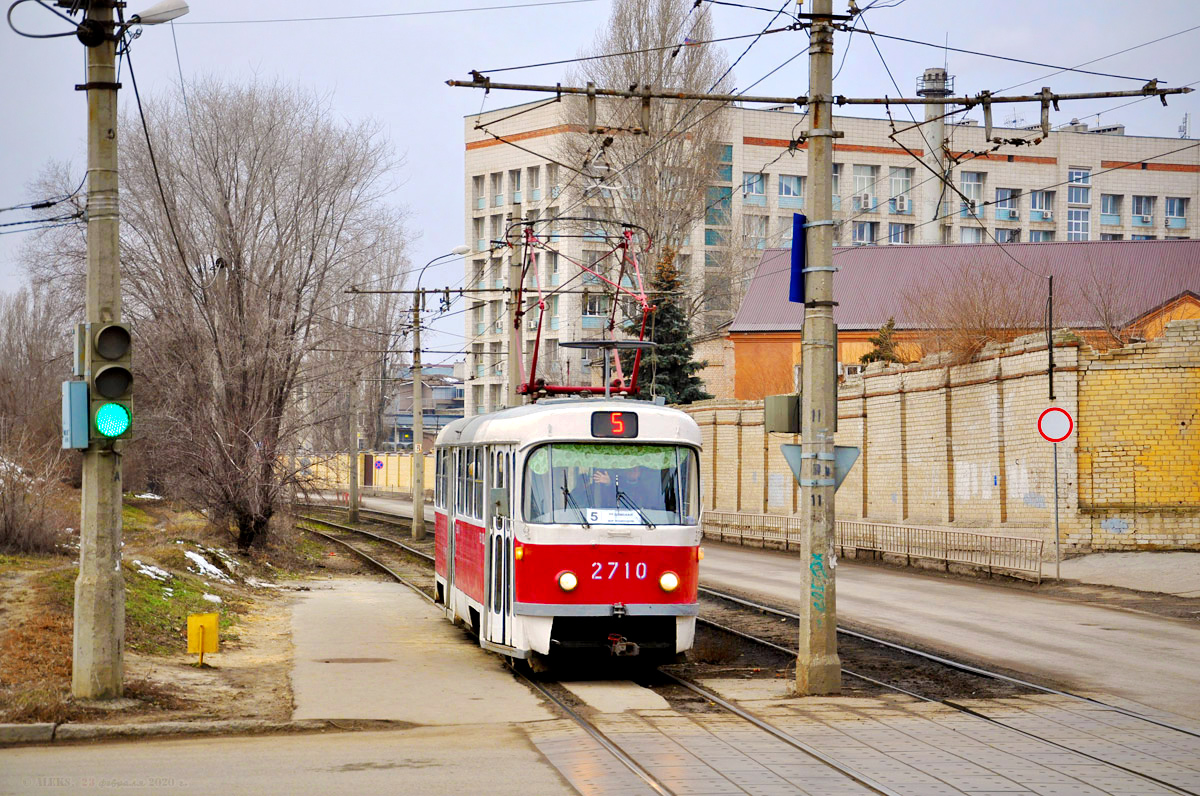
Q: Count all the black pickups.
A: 0